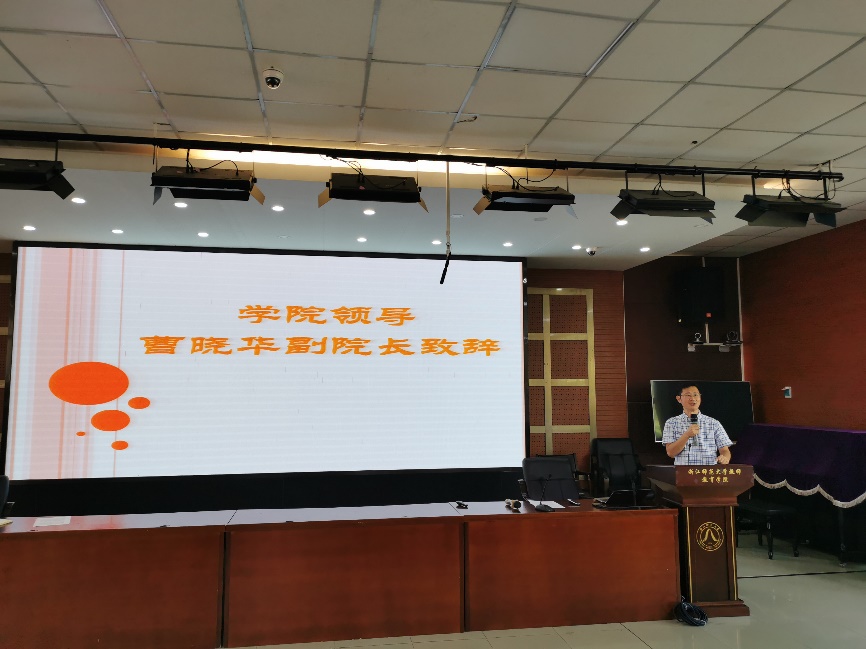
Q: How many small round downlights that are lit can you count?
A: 13